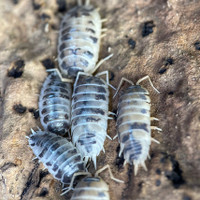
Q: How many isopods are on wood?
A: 6